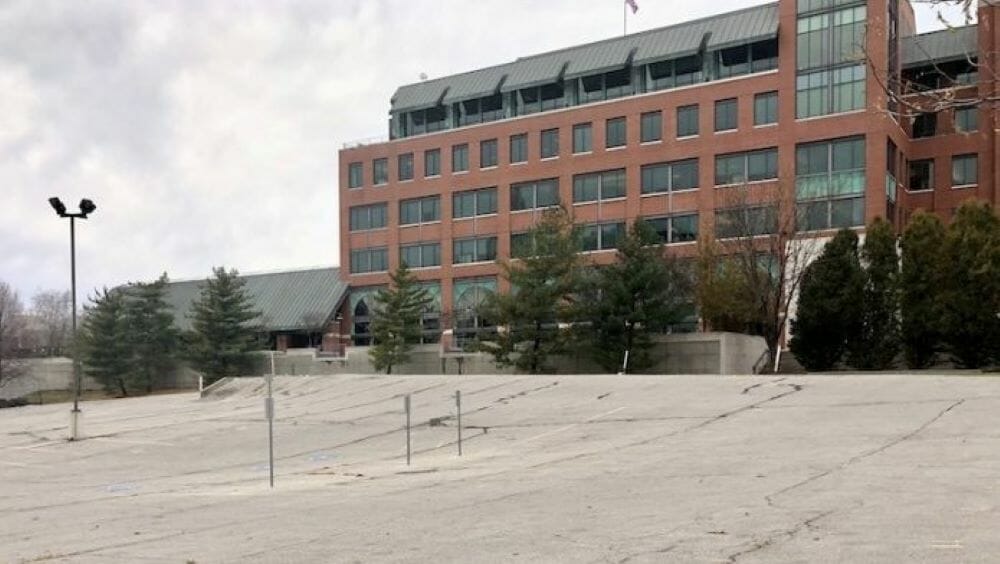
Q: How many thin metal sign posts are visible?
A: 3